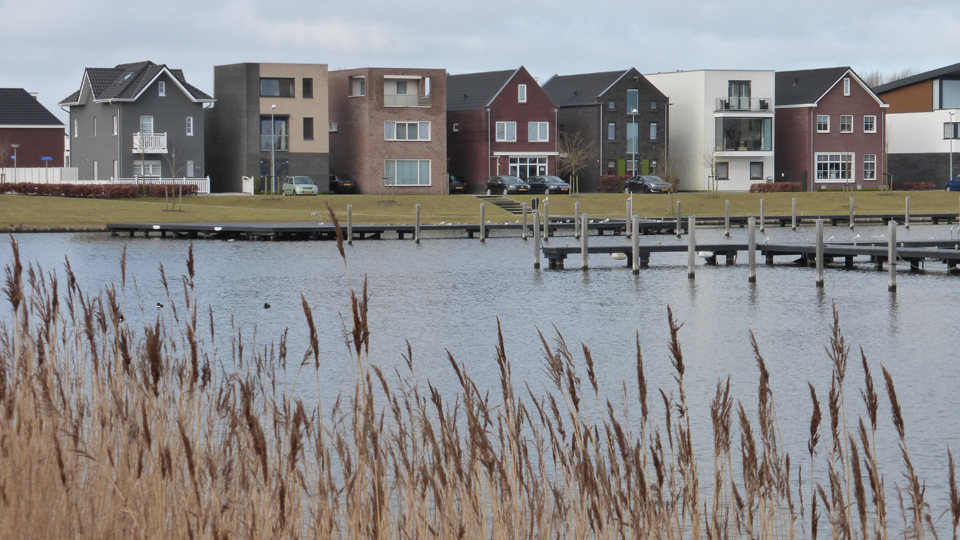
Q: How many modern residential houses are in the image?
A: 9